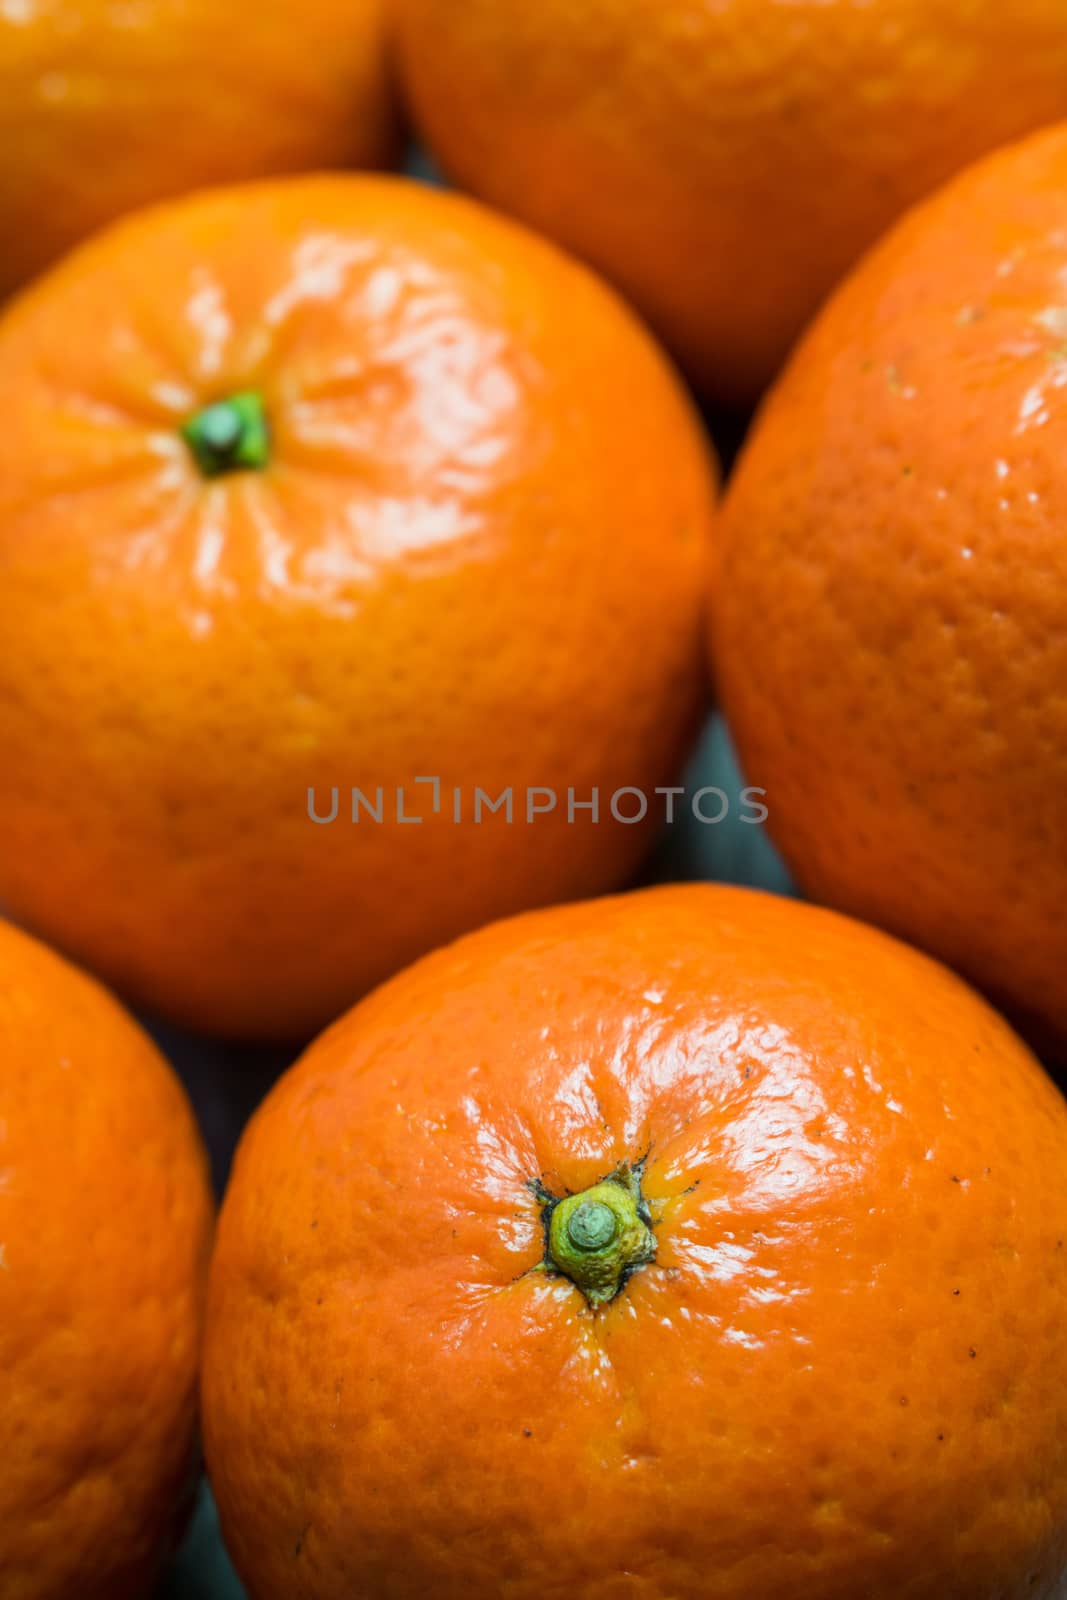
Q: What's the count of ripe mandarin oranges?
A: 6